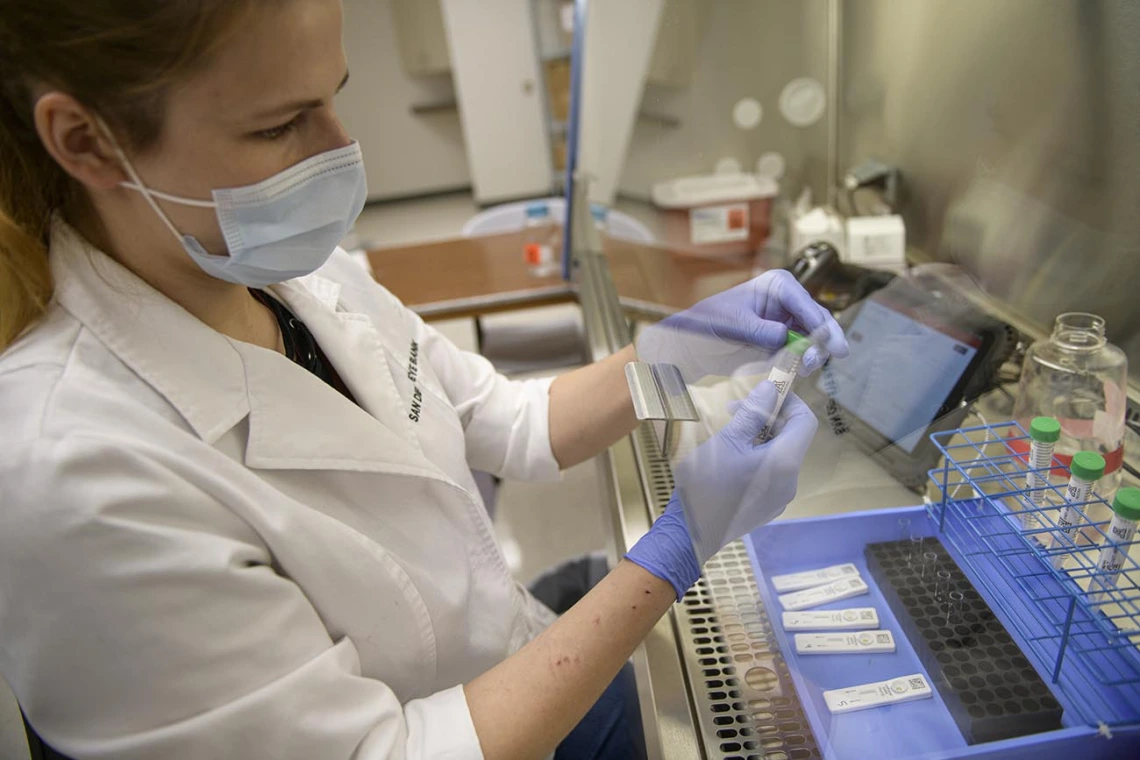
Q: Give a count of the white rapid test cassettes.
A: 5